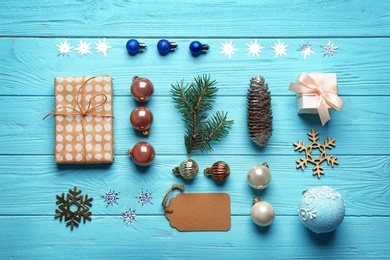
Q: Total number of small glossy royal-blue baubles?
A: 3